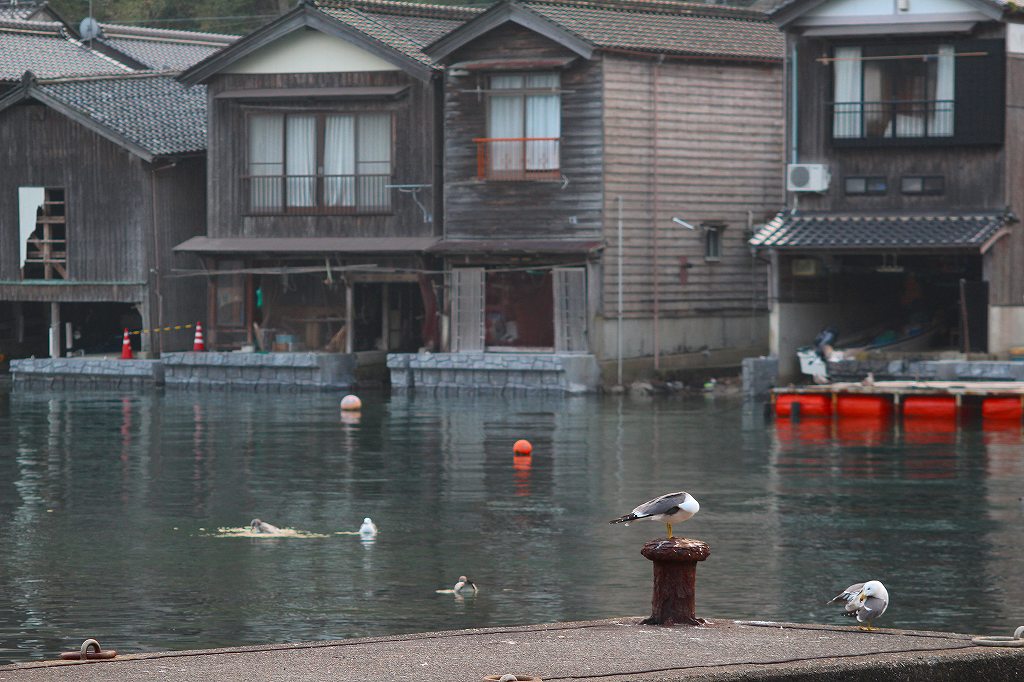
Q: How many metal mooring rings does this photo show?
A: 3